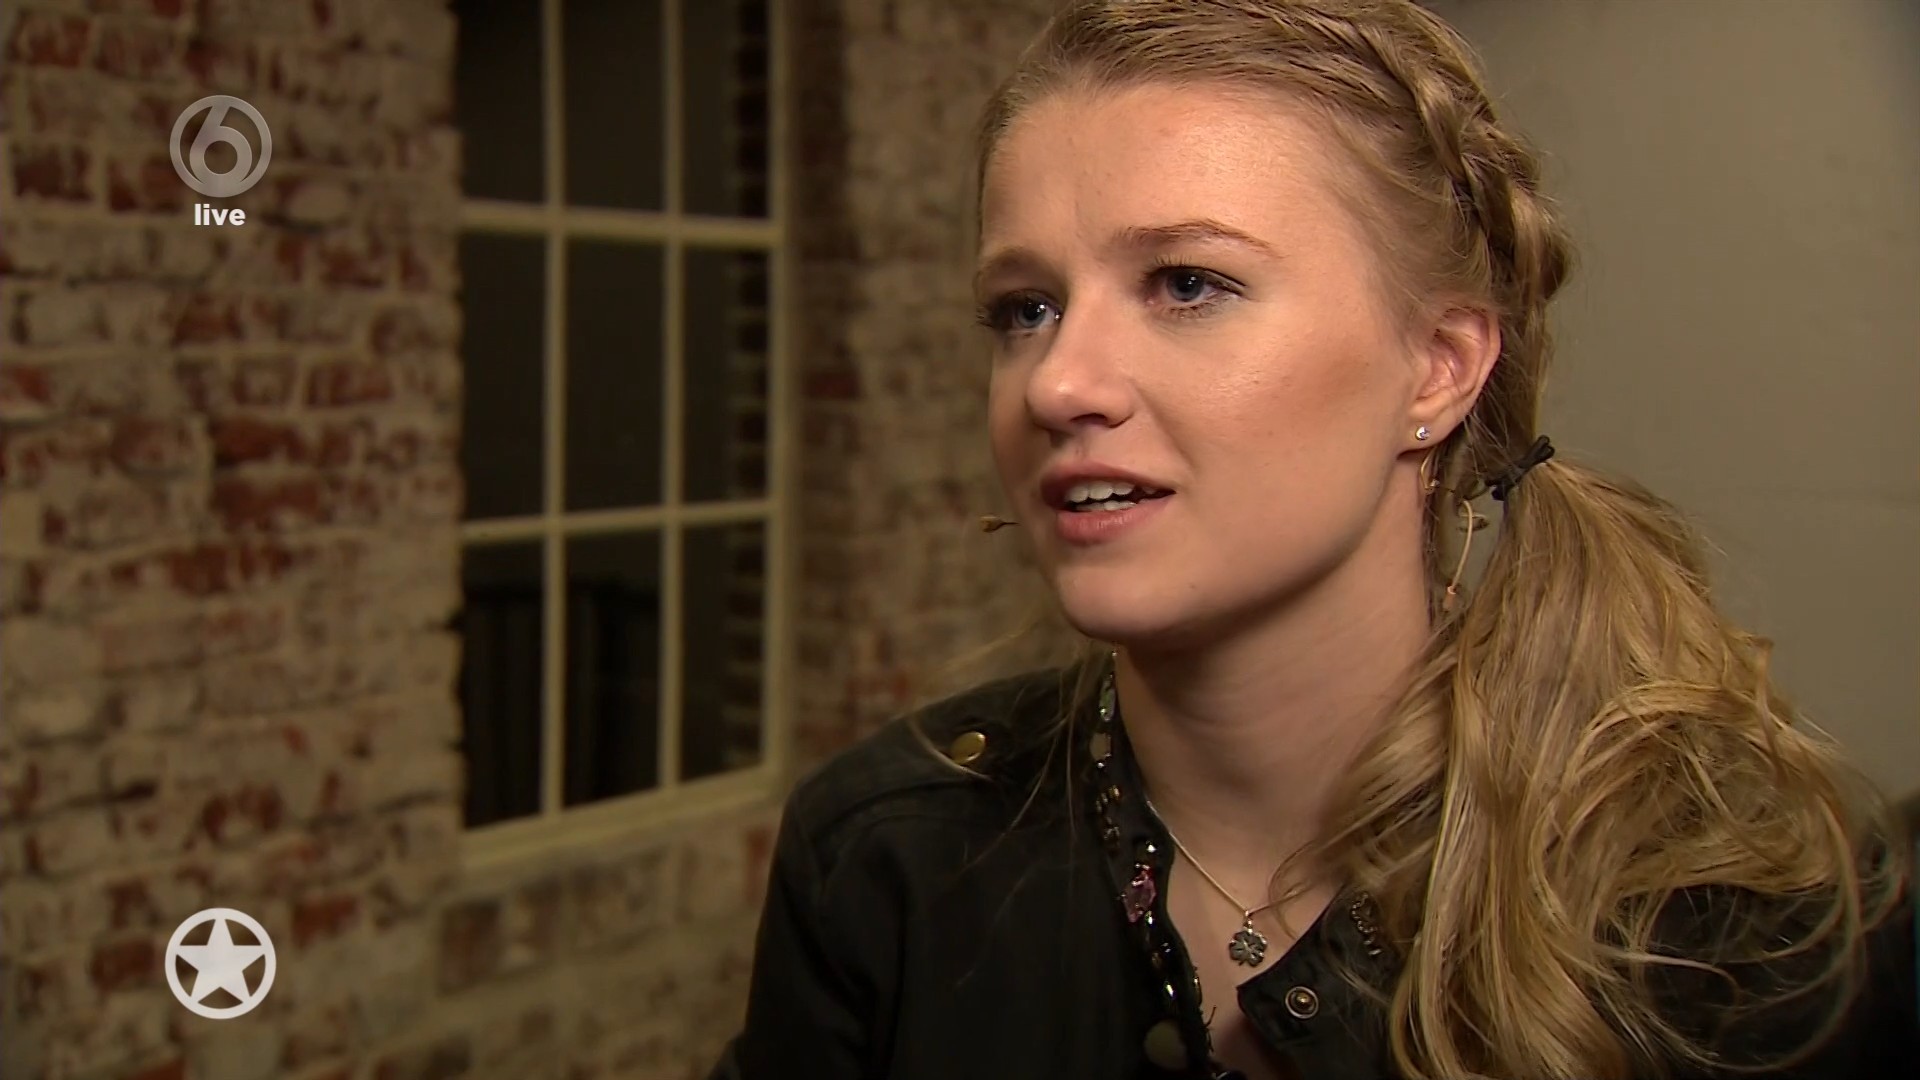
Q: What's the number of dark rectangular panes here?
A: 9